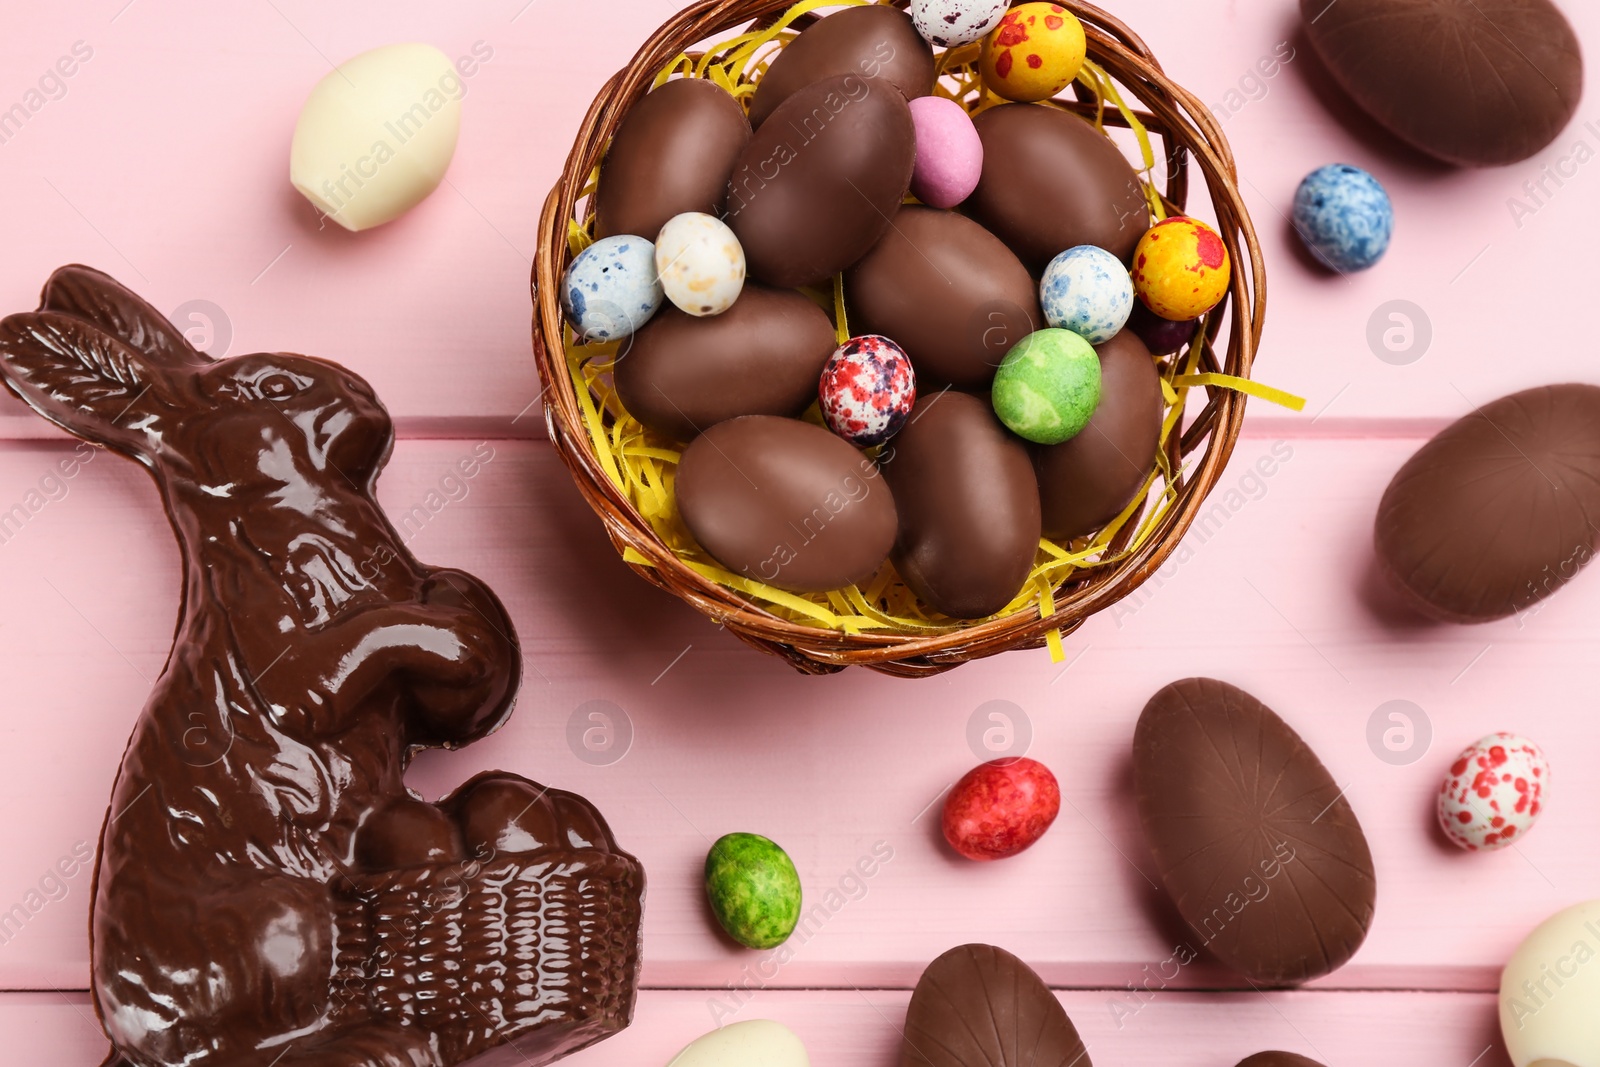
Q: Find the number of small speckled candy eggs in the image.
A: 12